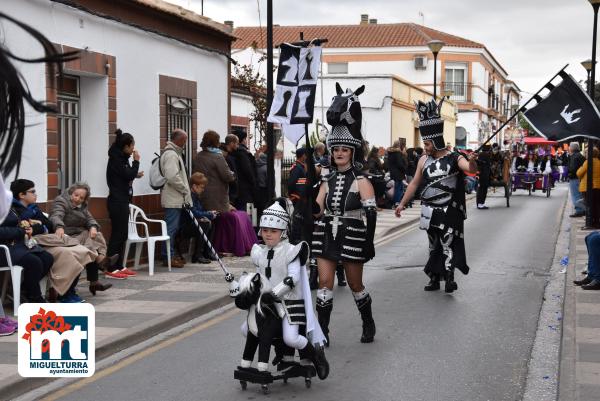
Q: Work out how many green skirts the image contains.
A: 0